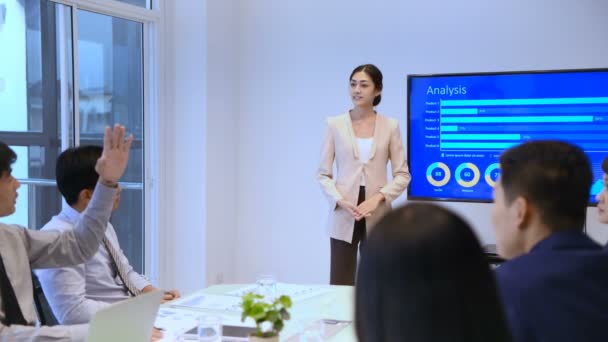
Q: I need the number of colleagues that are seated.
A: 5